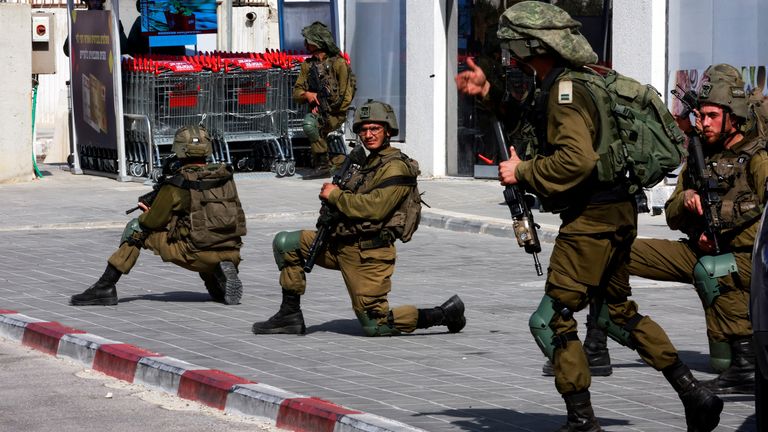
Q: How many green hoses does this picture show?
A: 1